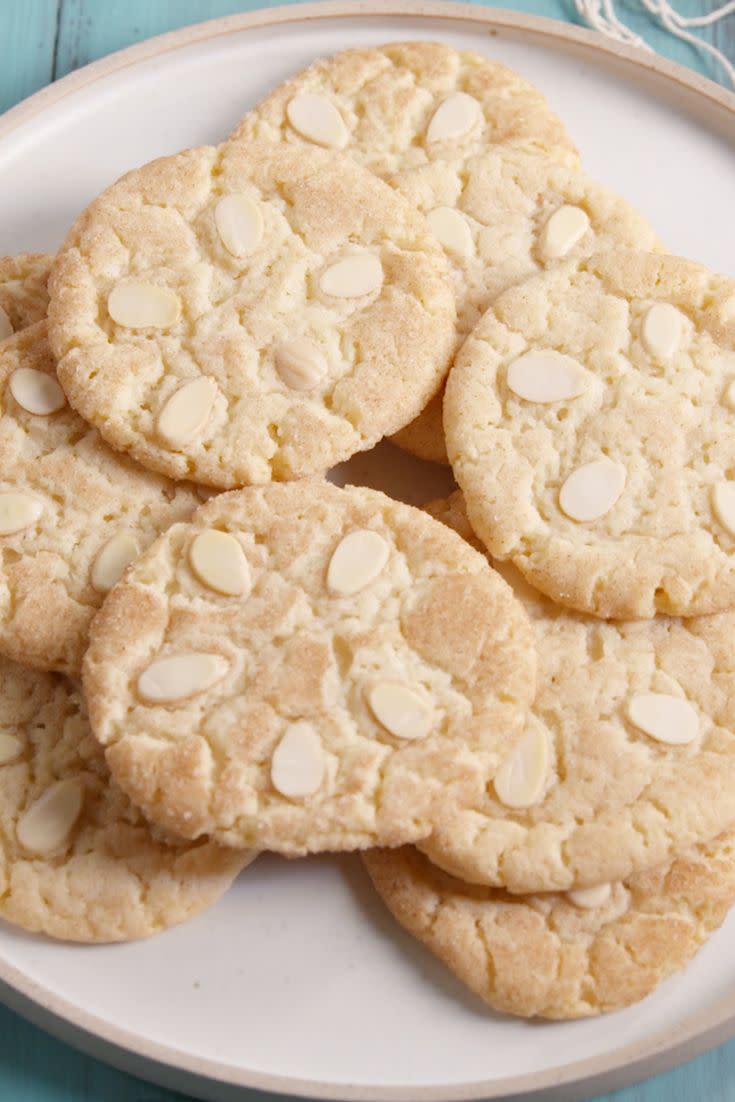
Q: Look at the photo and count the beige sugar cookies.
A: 10